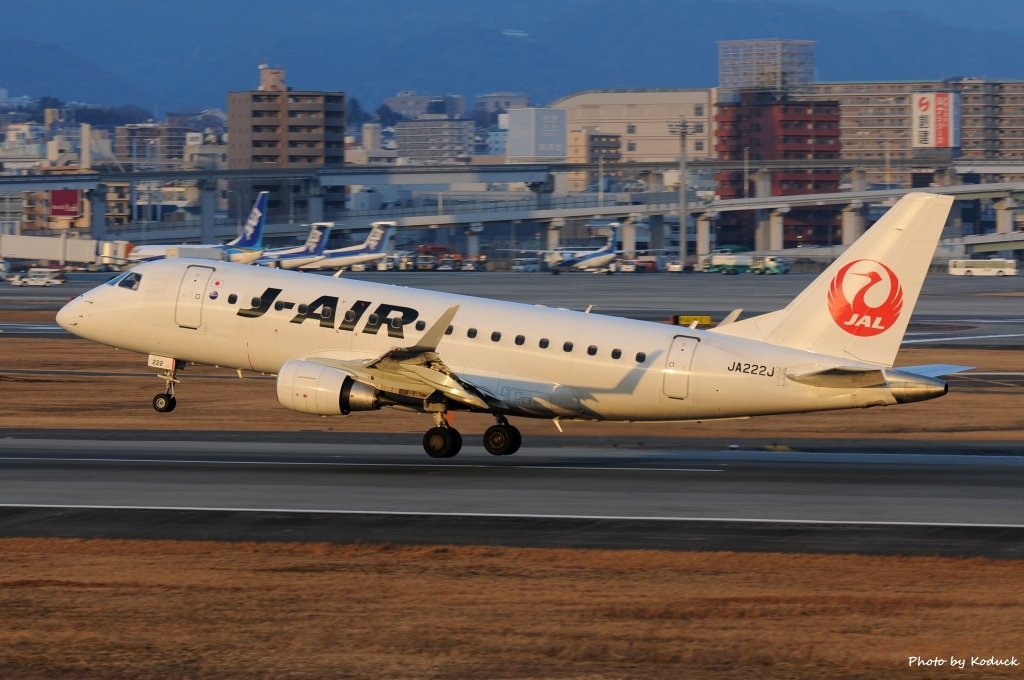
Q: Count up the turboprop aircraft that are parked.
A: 3